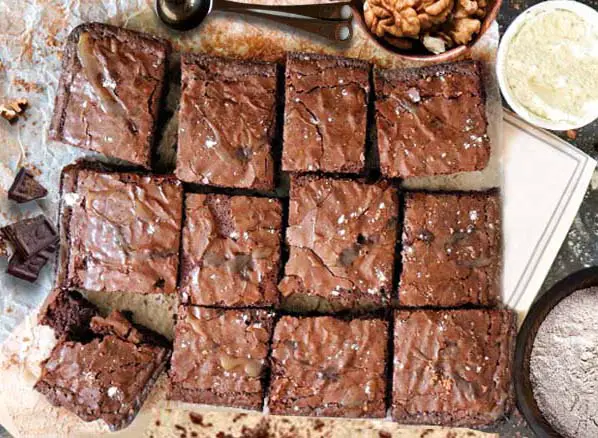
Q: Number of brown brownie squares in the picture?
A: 12